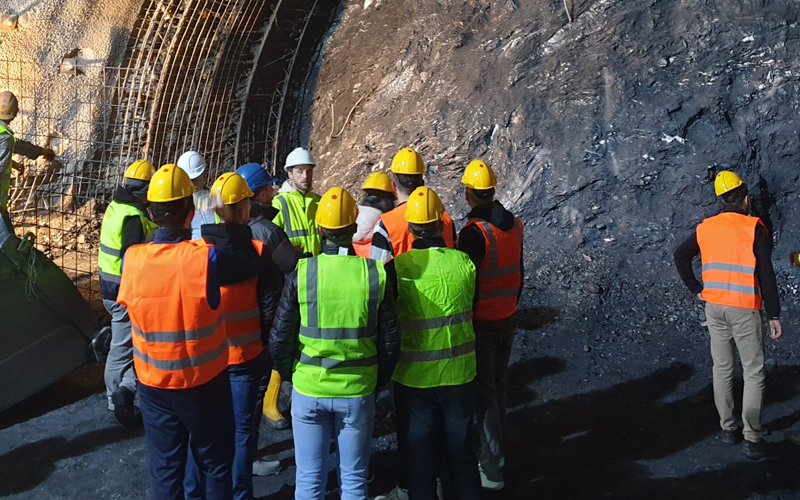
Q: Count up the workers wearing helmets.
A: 13